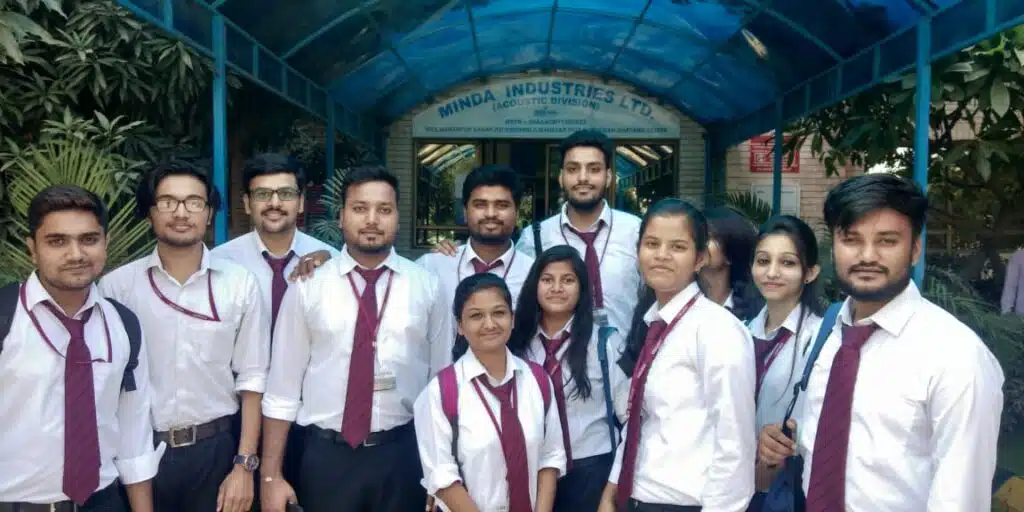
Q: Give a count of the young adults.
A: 12